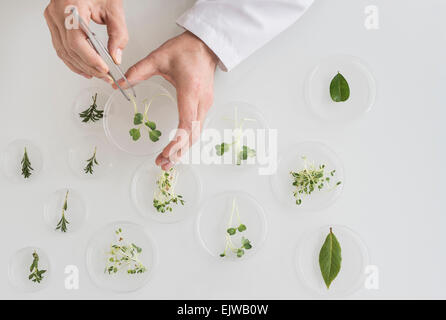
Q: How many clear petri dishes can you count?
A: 13